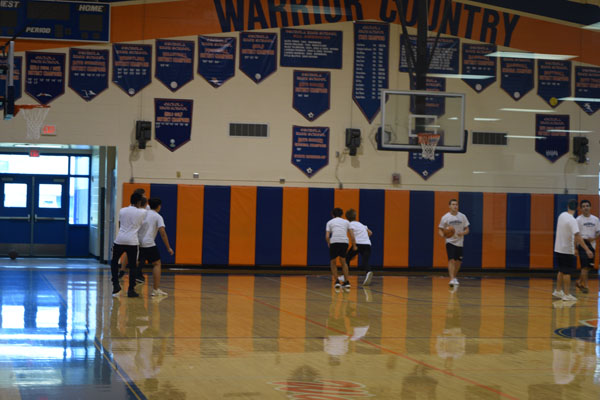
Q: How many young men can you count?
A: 9